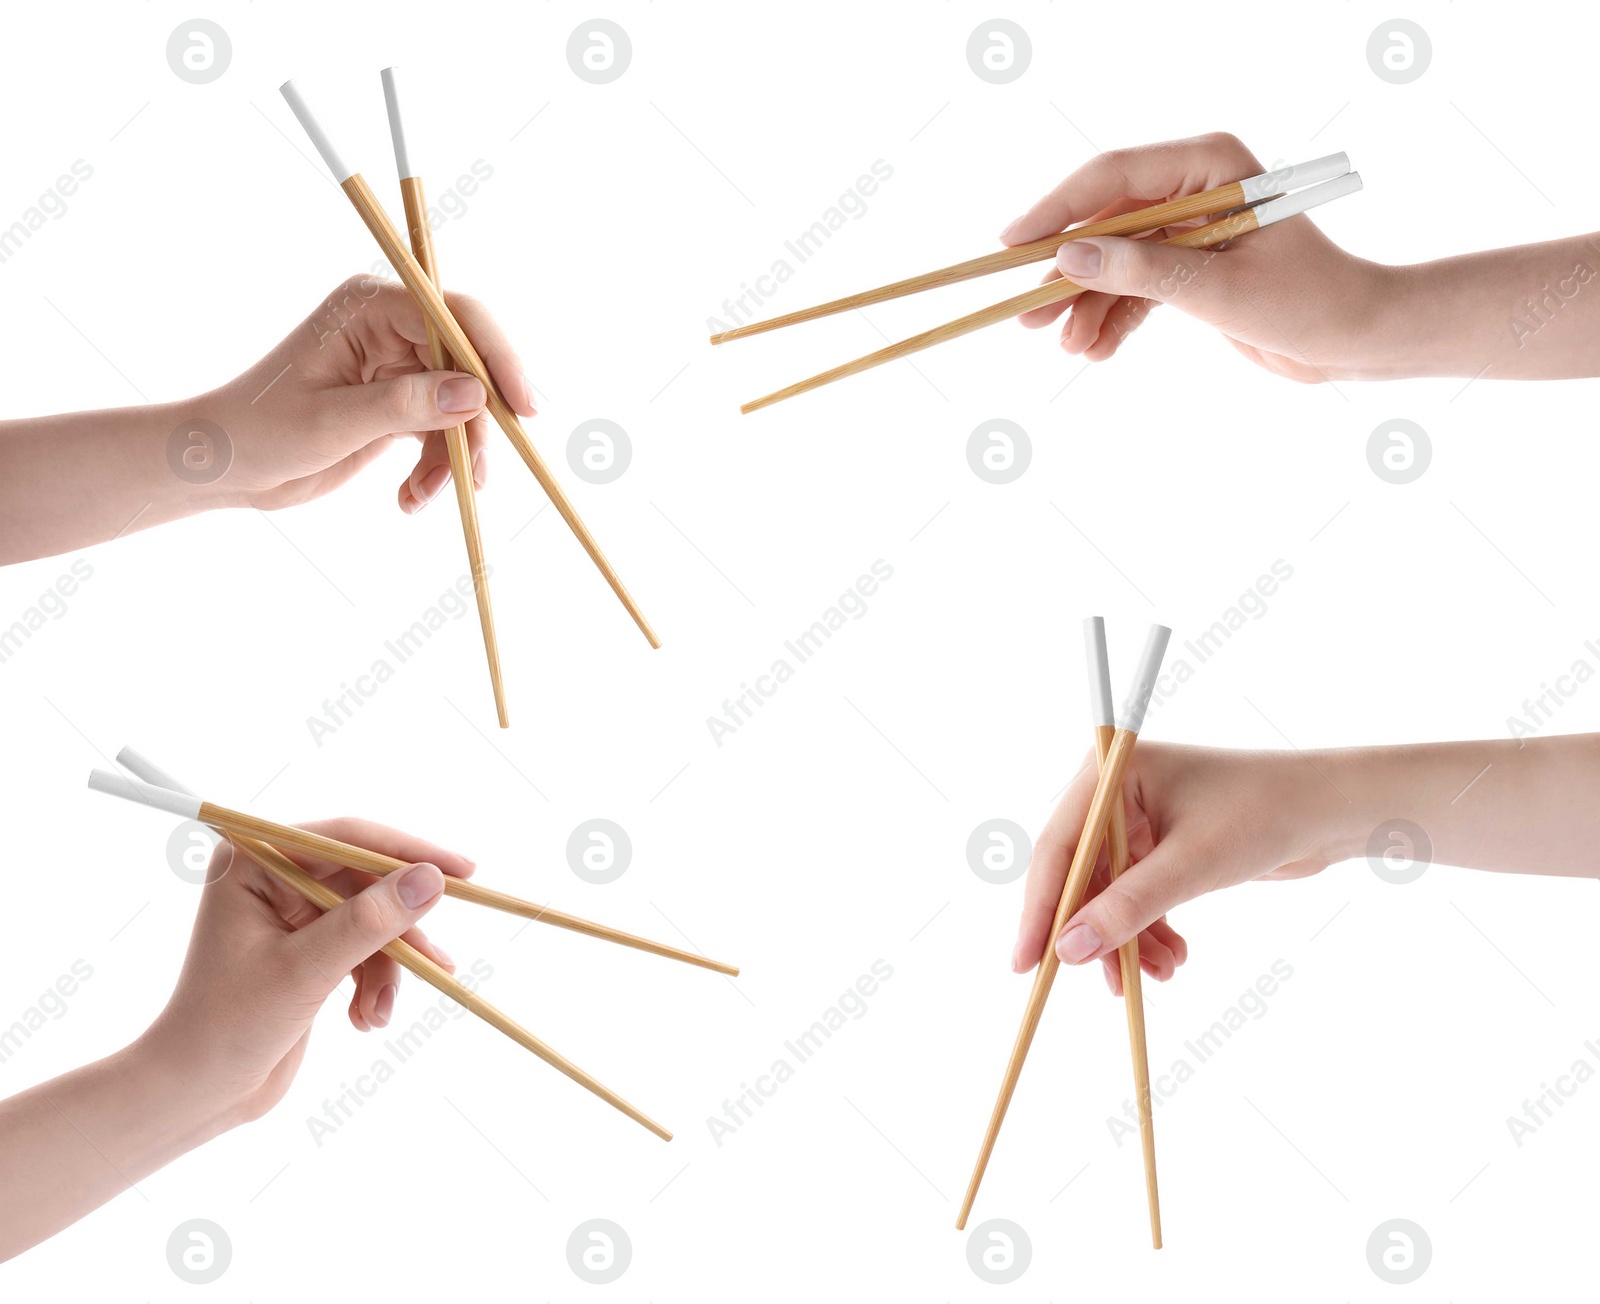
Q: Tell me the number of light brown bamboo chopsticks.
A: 8